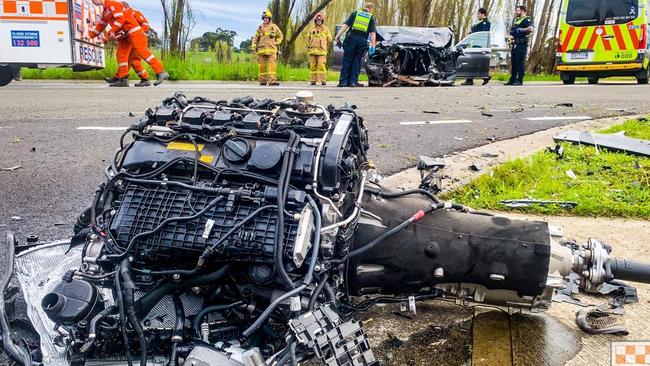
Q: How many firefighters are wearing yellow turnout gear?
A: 2